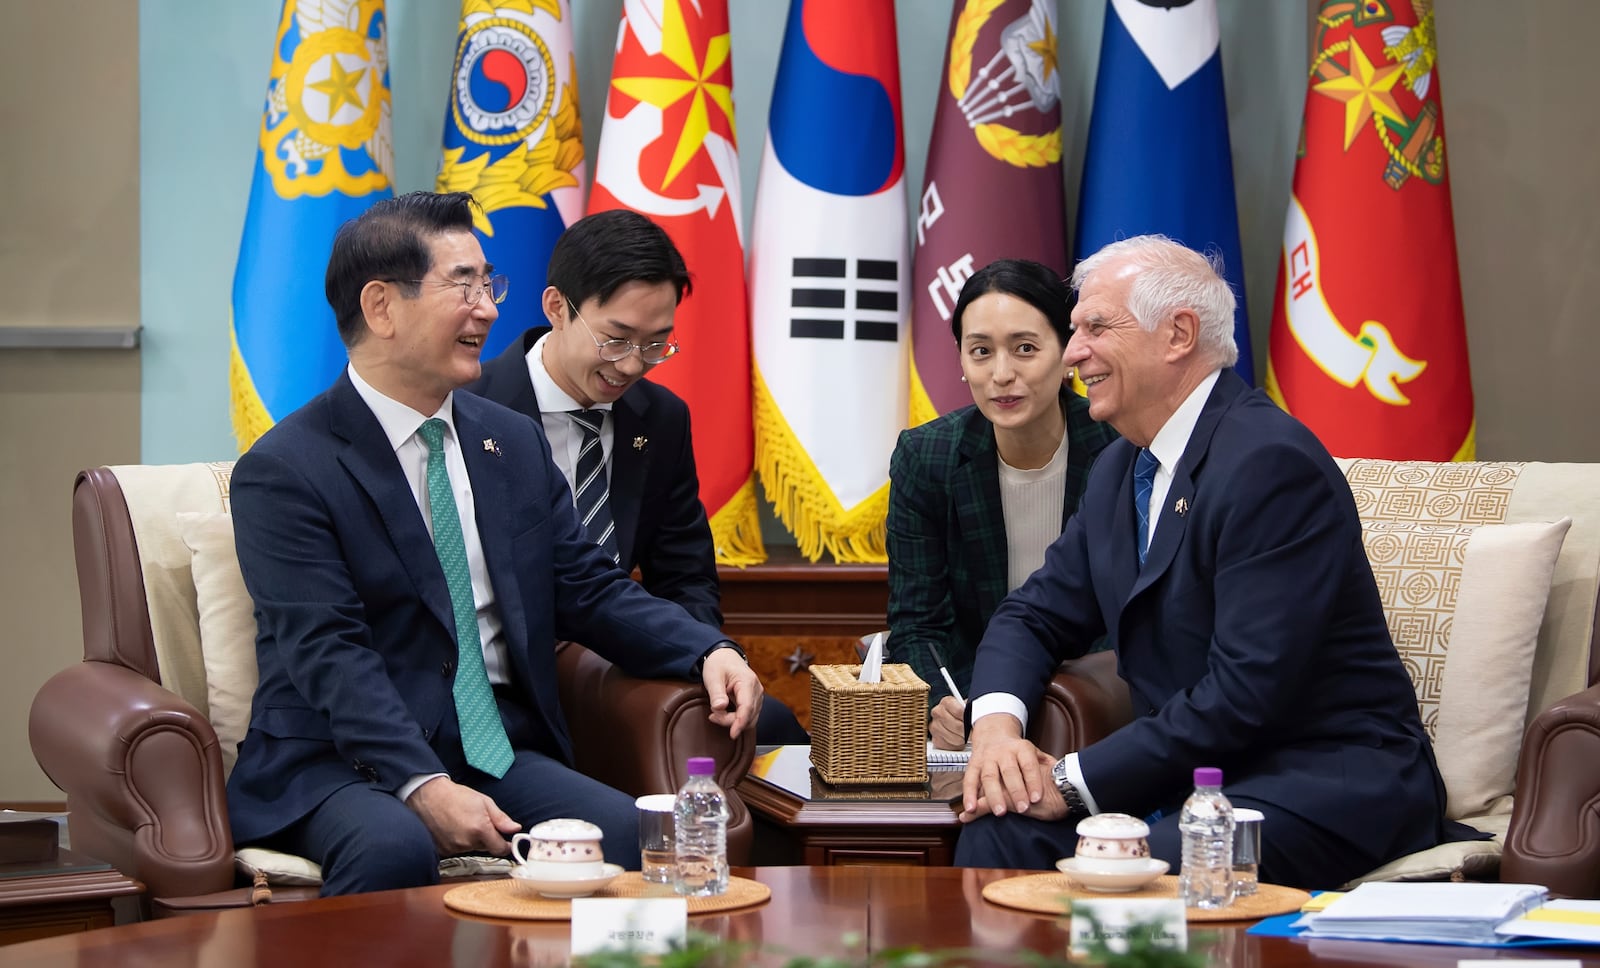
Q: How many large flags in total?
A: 7